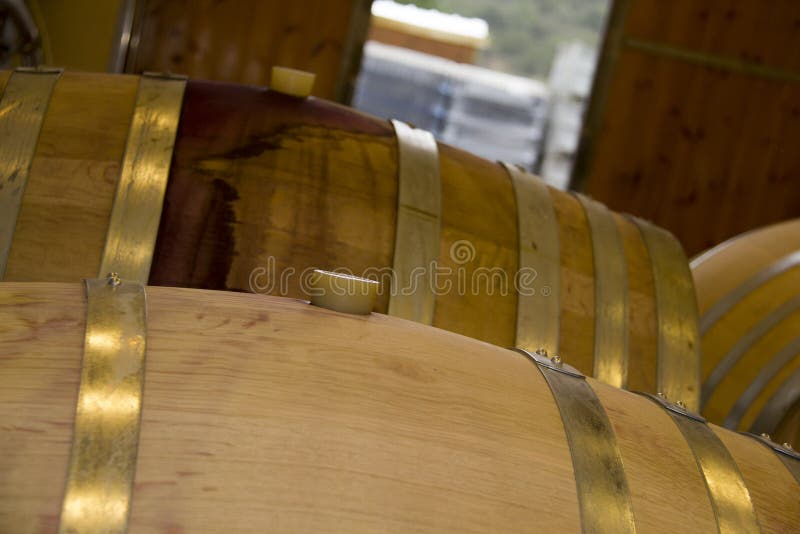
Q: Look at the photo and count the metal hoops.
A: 14